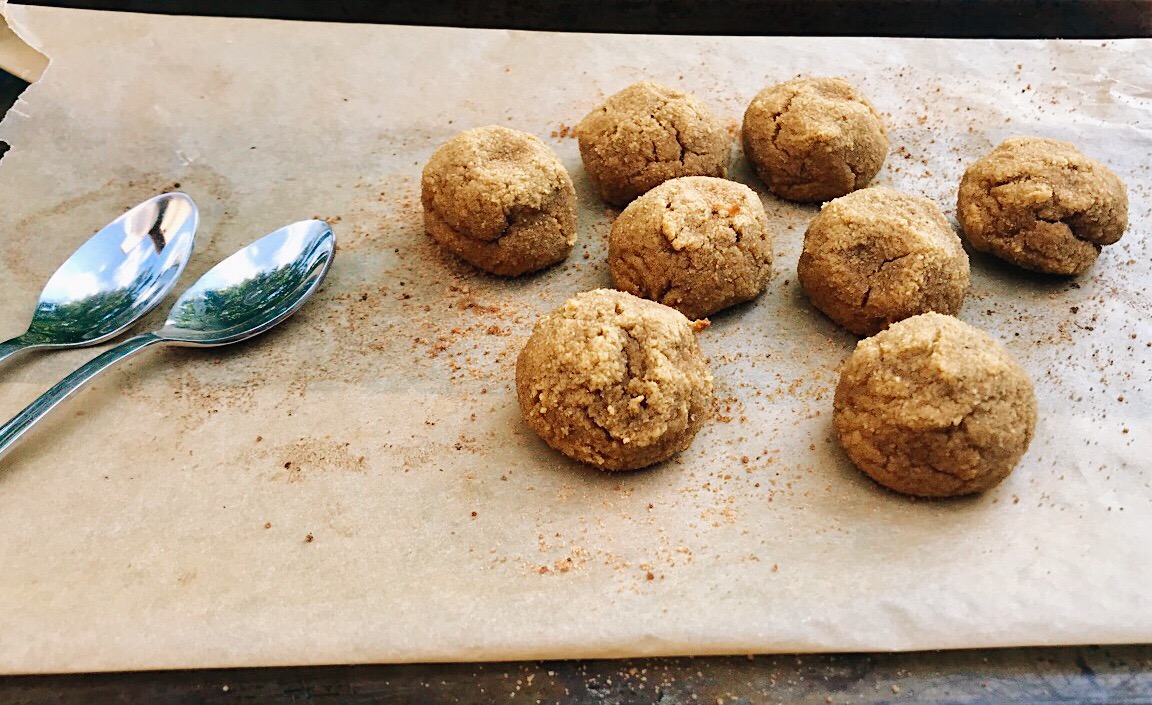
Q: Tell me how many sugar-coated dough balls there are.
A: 8